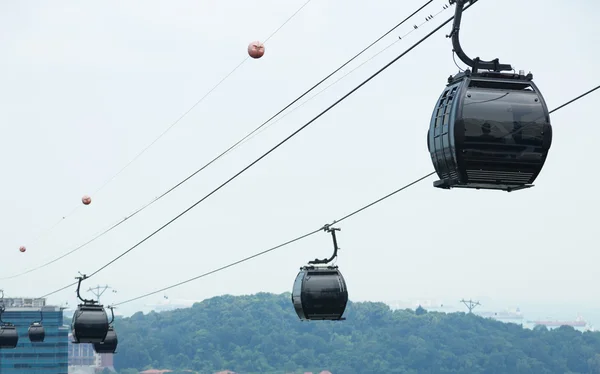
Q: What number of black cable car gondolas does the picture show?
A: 6